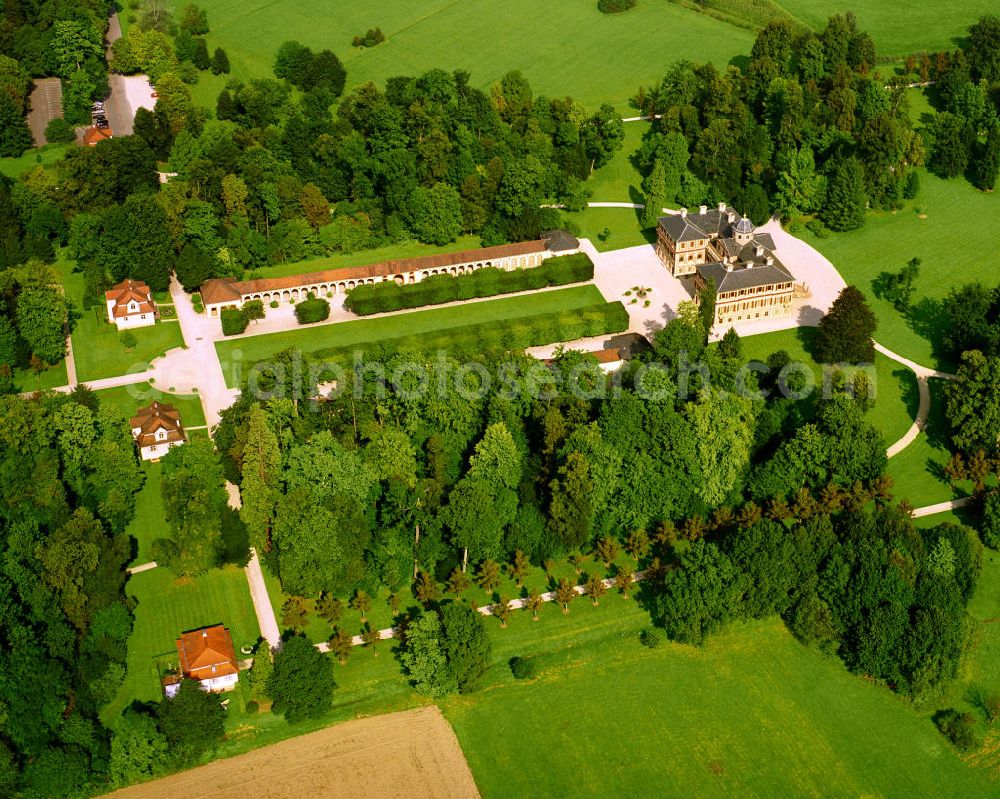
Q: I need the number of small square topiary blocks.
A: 2